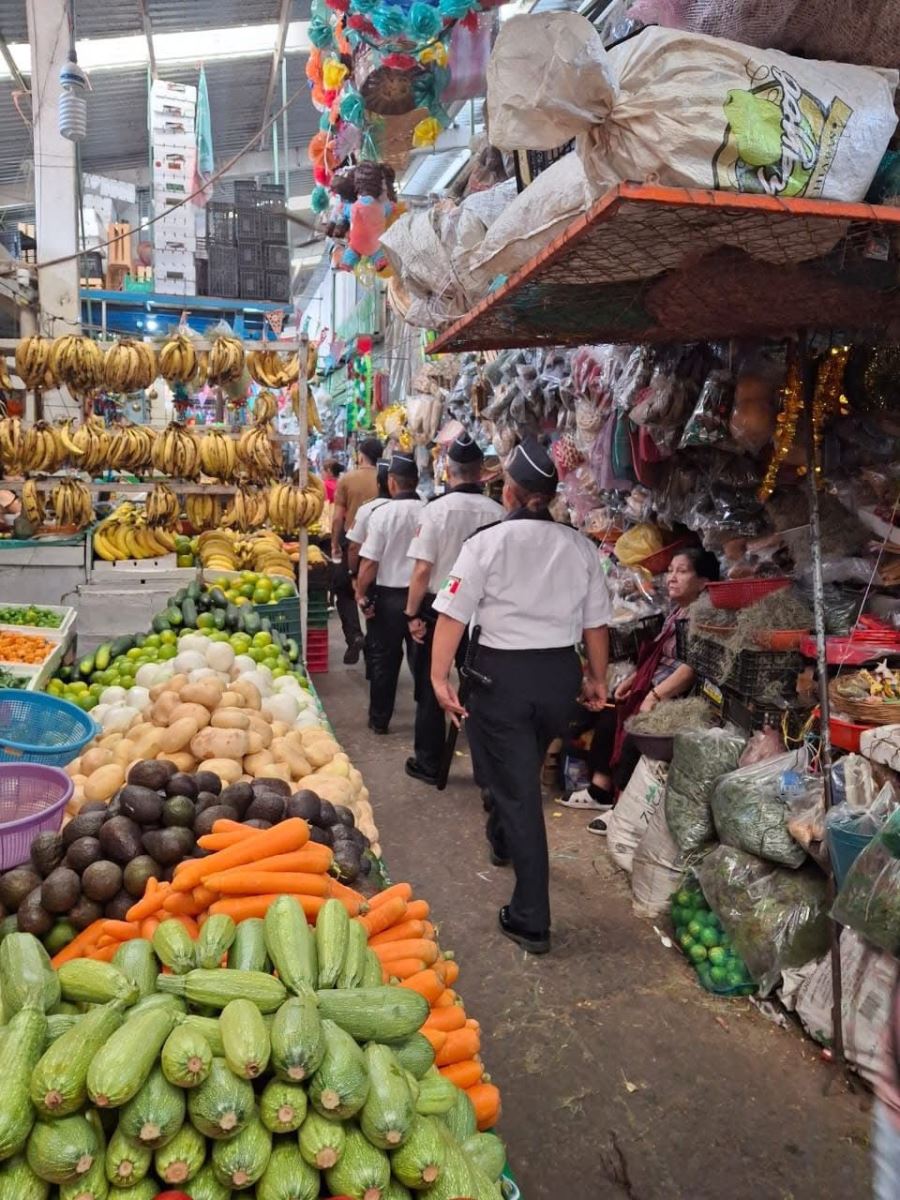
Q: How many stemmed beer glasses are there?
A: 0